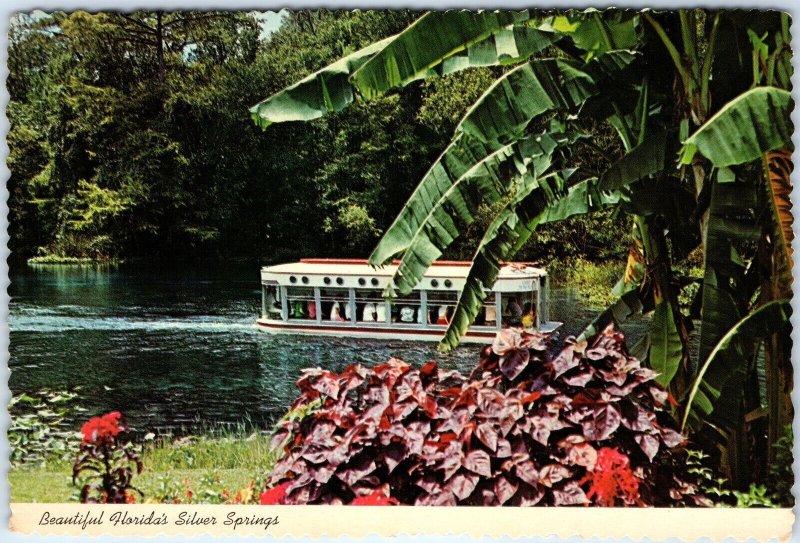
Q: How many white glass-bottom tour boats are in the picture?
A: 1